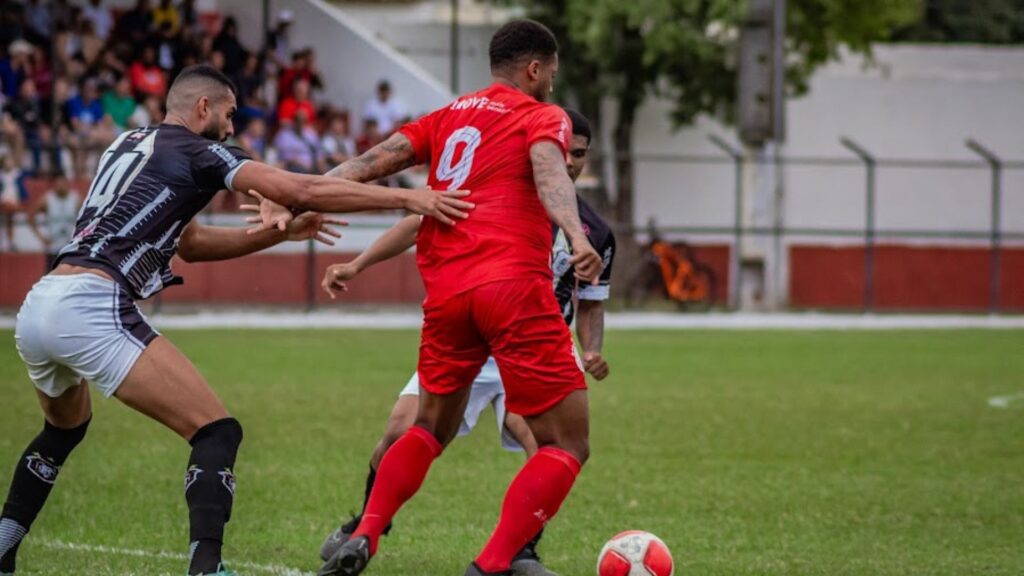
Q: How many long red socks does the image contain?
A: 2